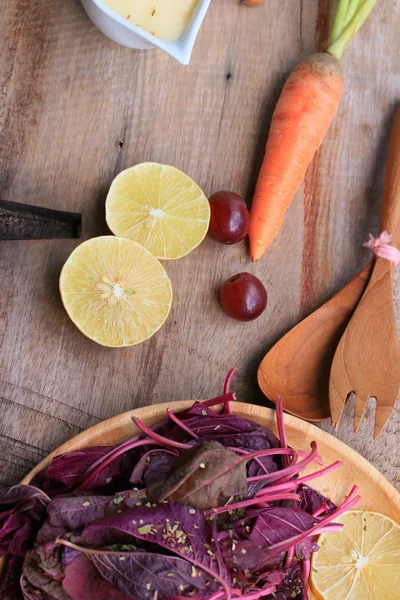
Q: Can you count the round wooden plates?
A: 1